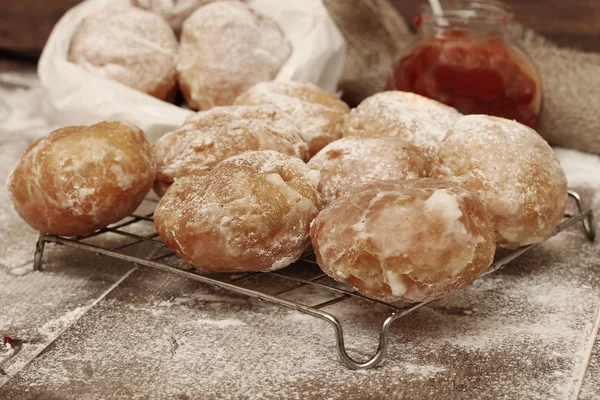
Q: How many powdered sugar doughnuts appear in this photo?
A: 11